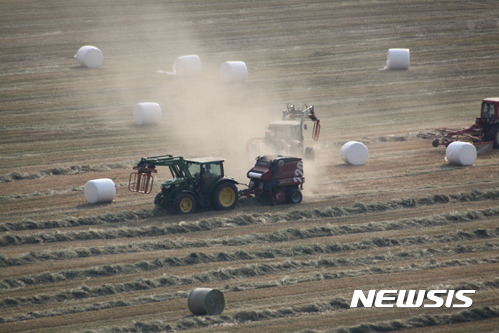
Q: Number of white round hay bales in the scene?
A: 8